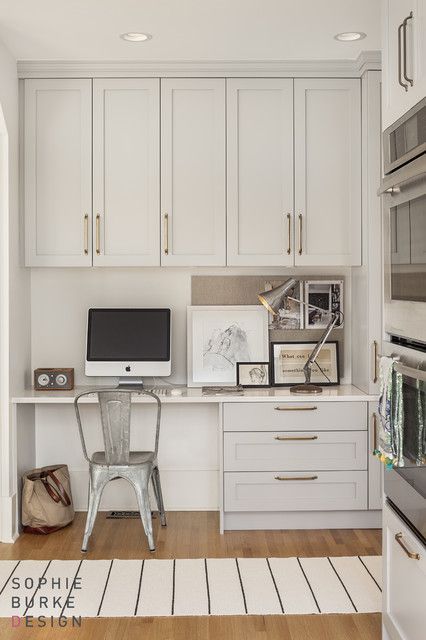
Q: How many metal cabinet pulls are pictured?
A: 13